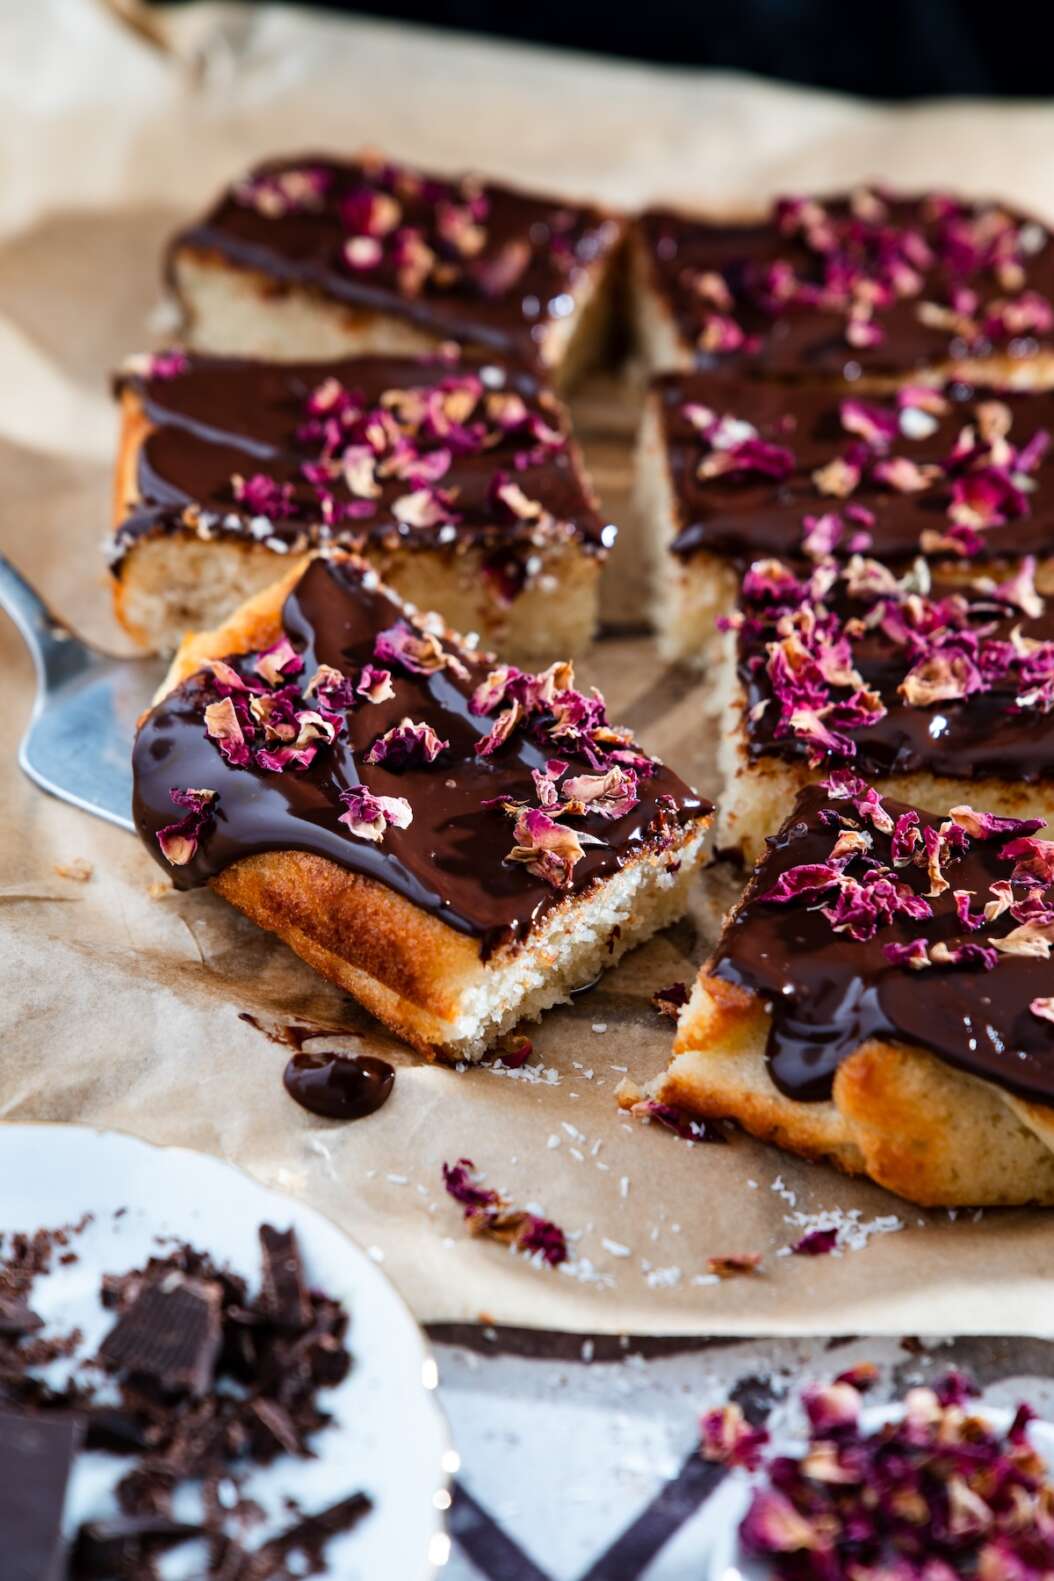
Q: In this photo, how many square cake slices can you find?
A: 7